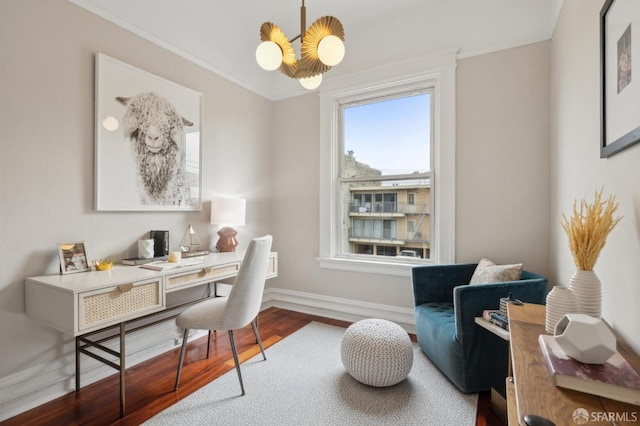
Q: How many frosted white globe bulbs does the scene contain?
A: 3